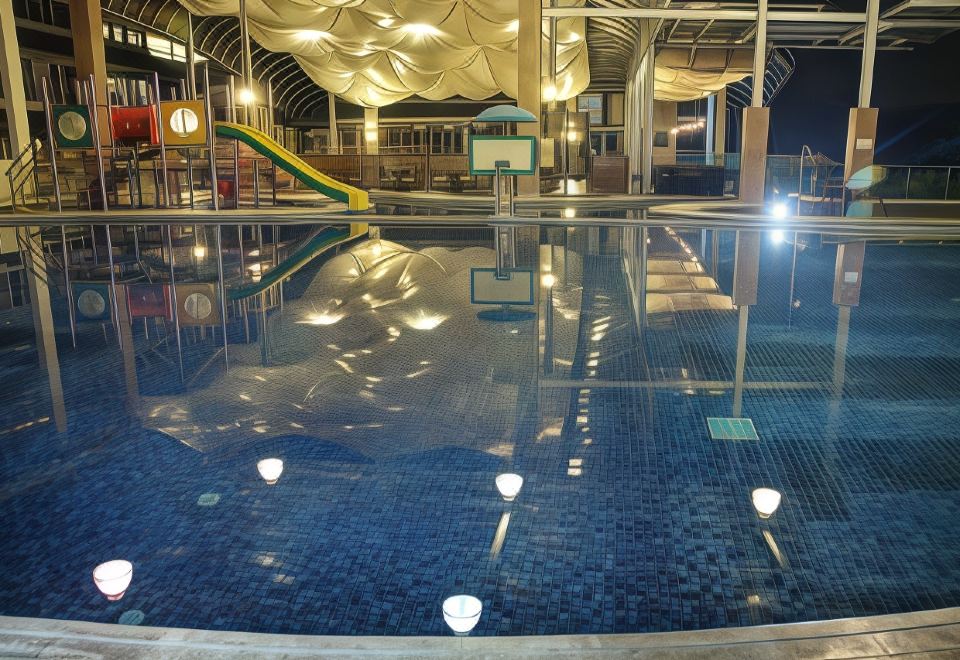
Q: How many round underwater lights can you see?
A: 5